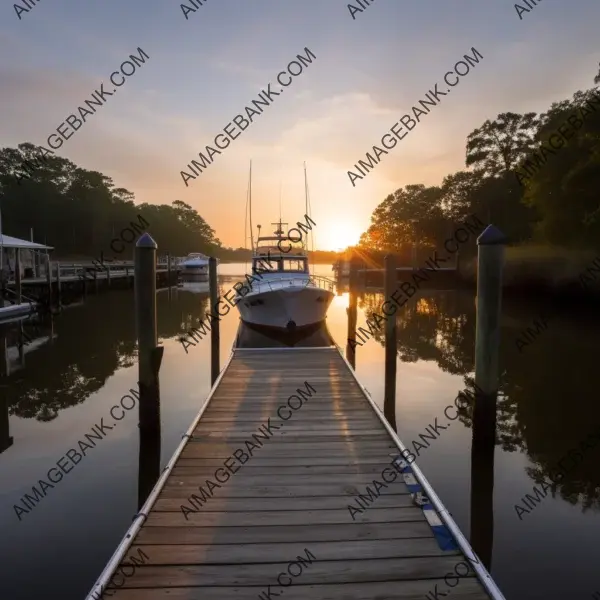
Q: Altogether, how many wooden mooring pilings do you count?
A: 5